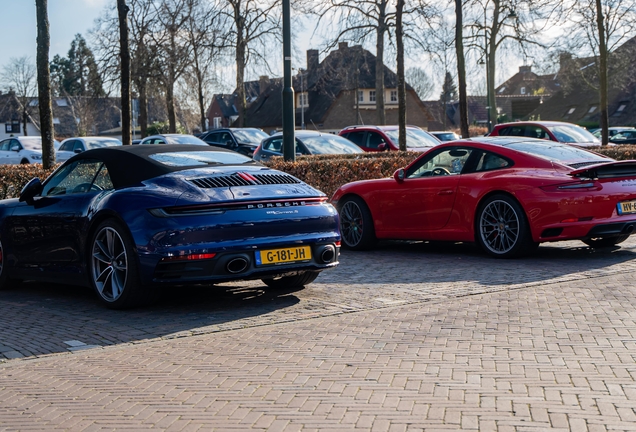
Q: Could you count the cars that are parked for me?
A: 12